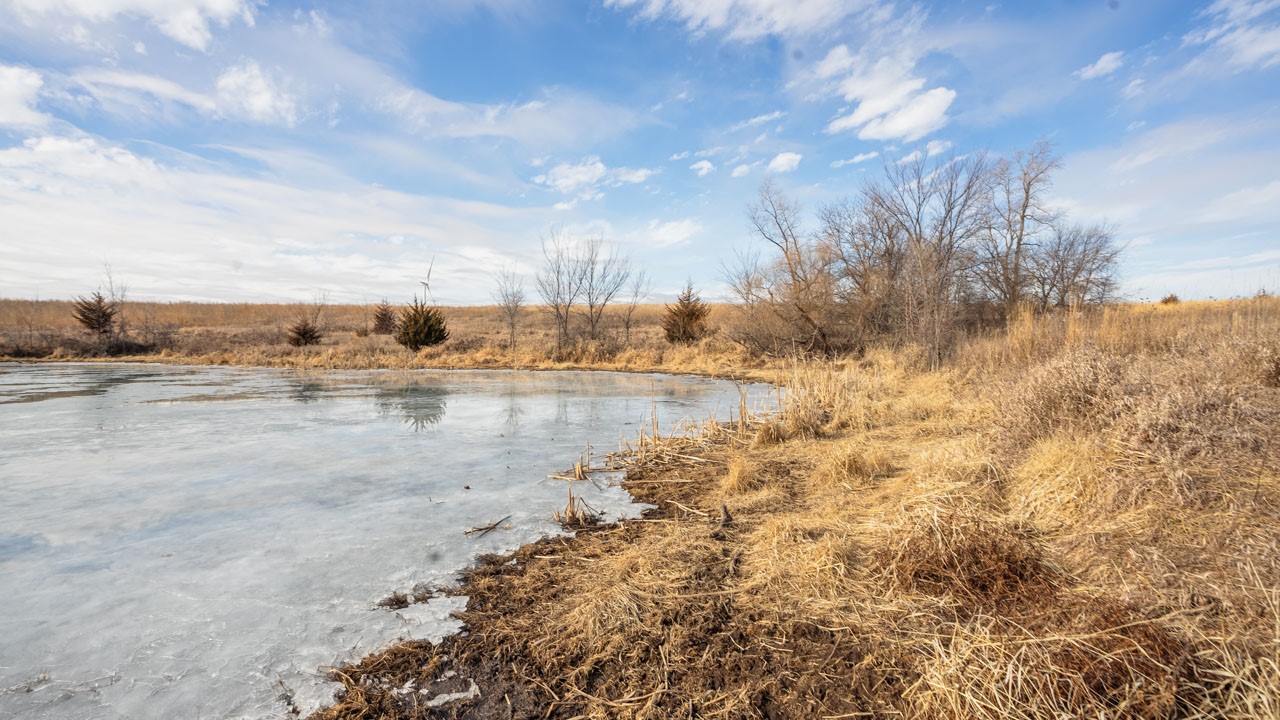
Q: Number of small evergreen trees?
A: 5